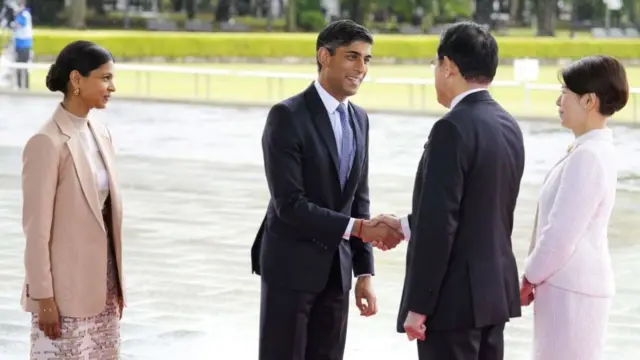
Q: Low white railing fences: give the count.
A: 1